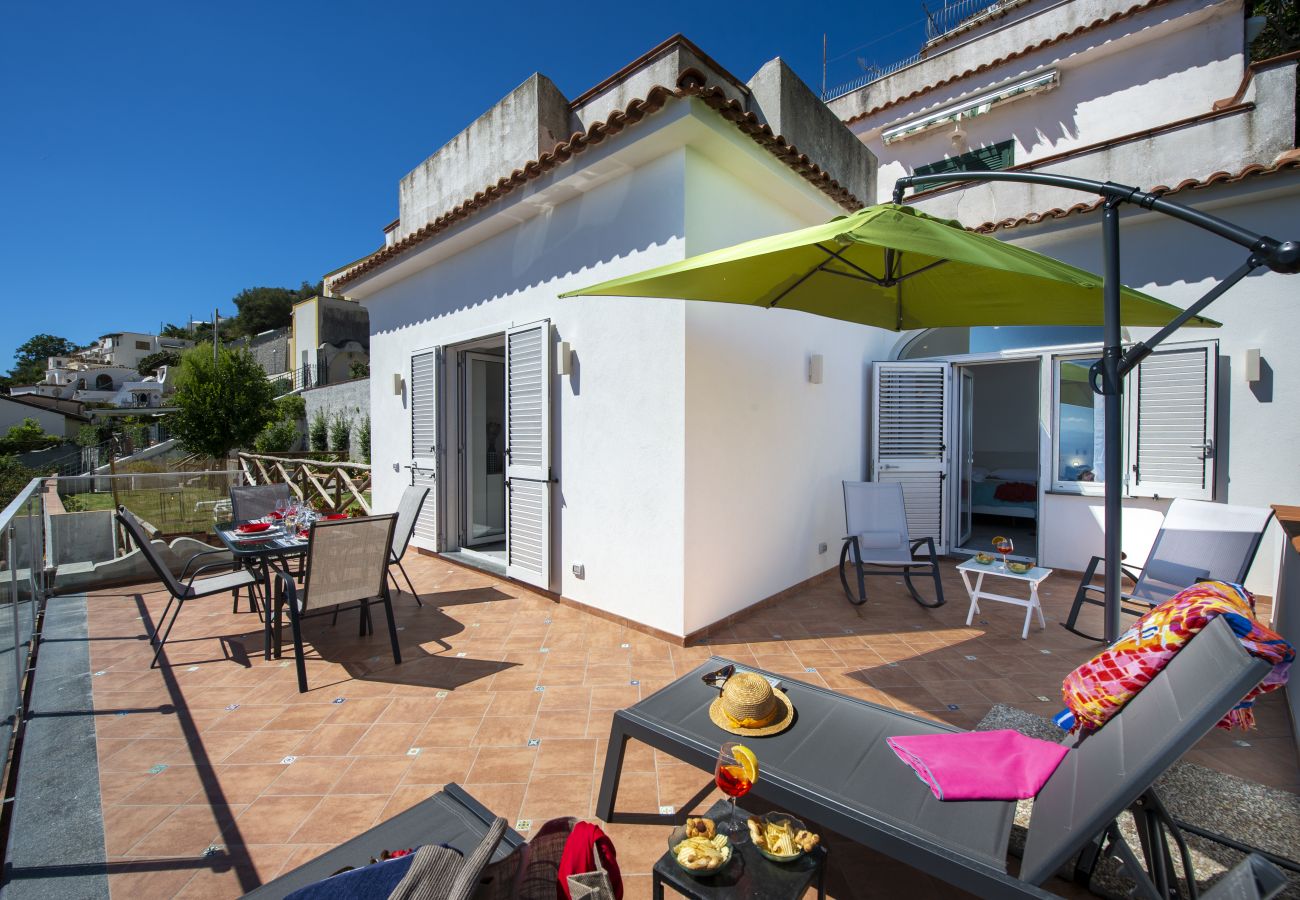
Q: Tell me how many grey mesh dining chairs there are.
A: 4